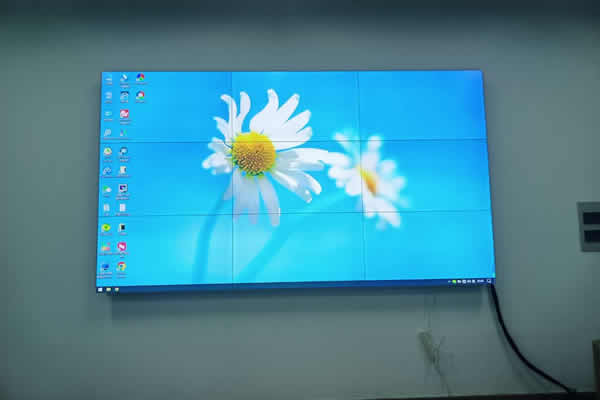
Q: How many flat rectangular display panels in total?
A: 9